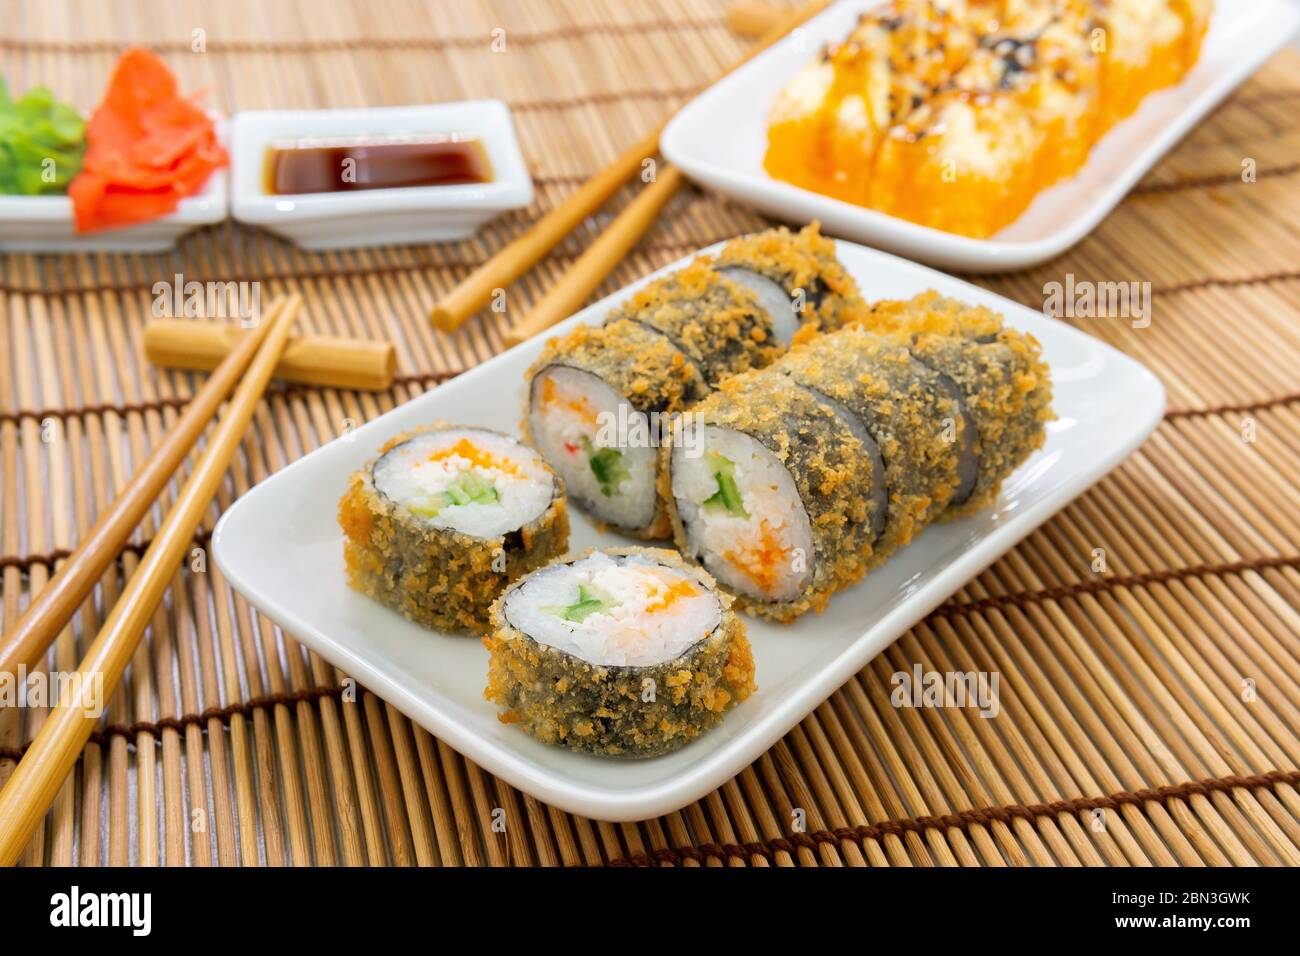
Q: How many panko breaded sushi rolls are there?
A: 8